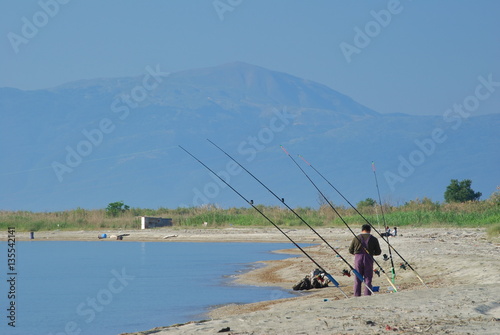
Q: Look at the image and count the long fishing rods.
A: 5